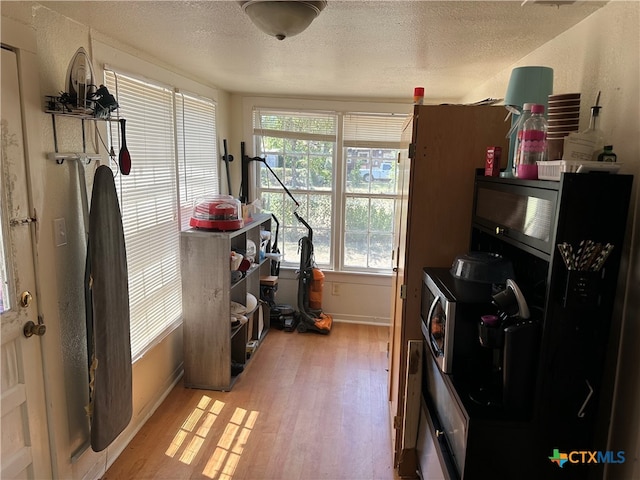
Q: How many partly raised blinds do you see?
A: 2